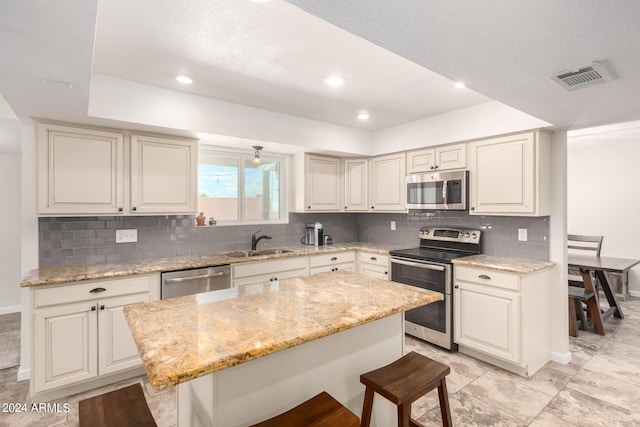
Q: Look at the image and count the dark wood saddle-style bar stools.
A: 3